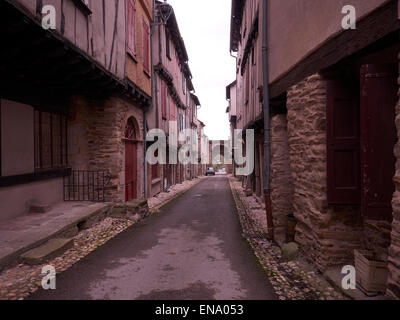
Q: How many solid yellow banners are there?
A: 0